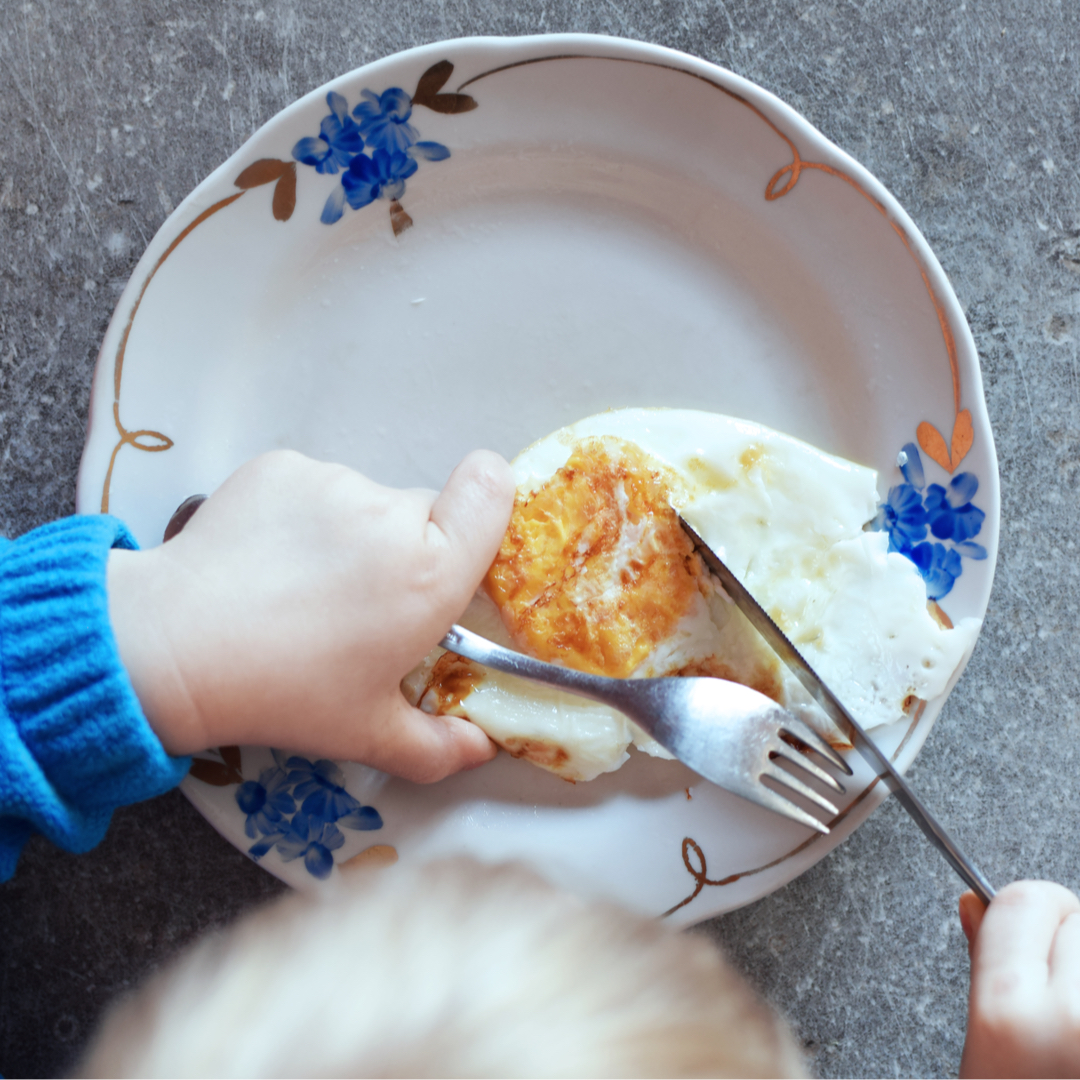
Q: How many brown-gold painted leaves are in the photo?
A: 11